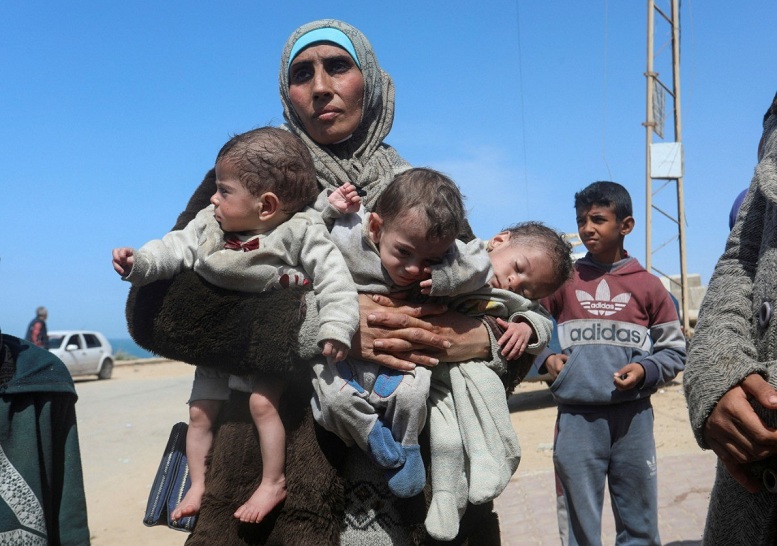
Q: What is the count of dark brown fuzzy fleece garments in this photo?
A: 1